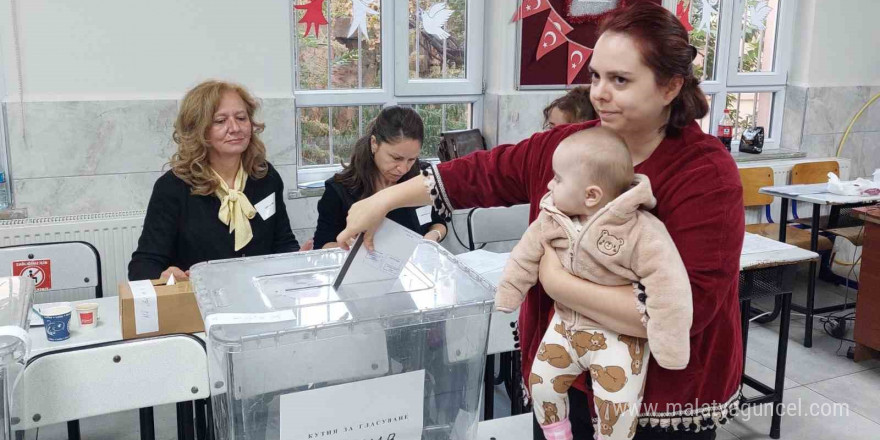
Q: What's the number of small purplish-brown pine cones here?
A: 0